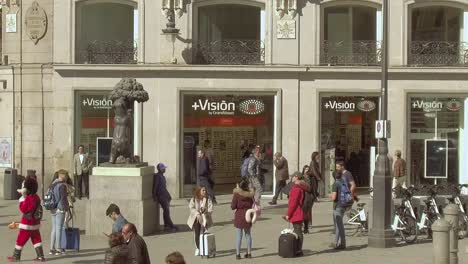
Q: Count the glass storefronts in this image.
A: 4